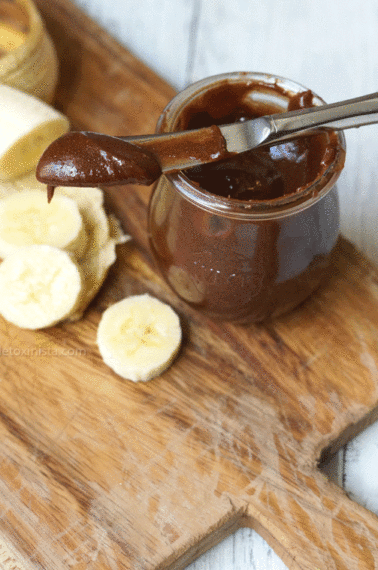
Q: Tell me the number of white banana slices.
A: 3